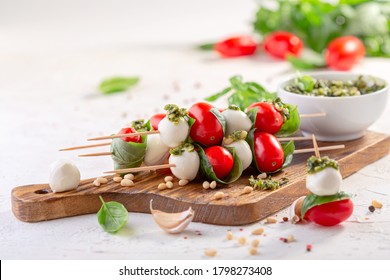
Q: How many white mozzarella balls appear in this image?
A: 7